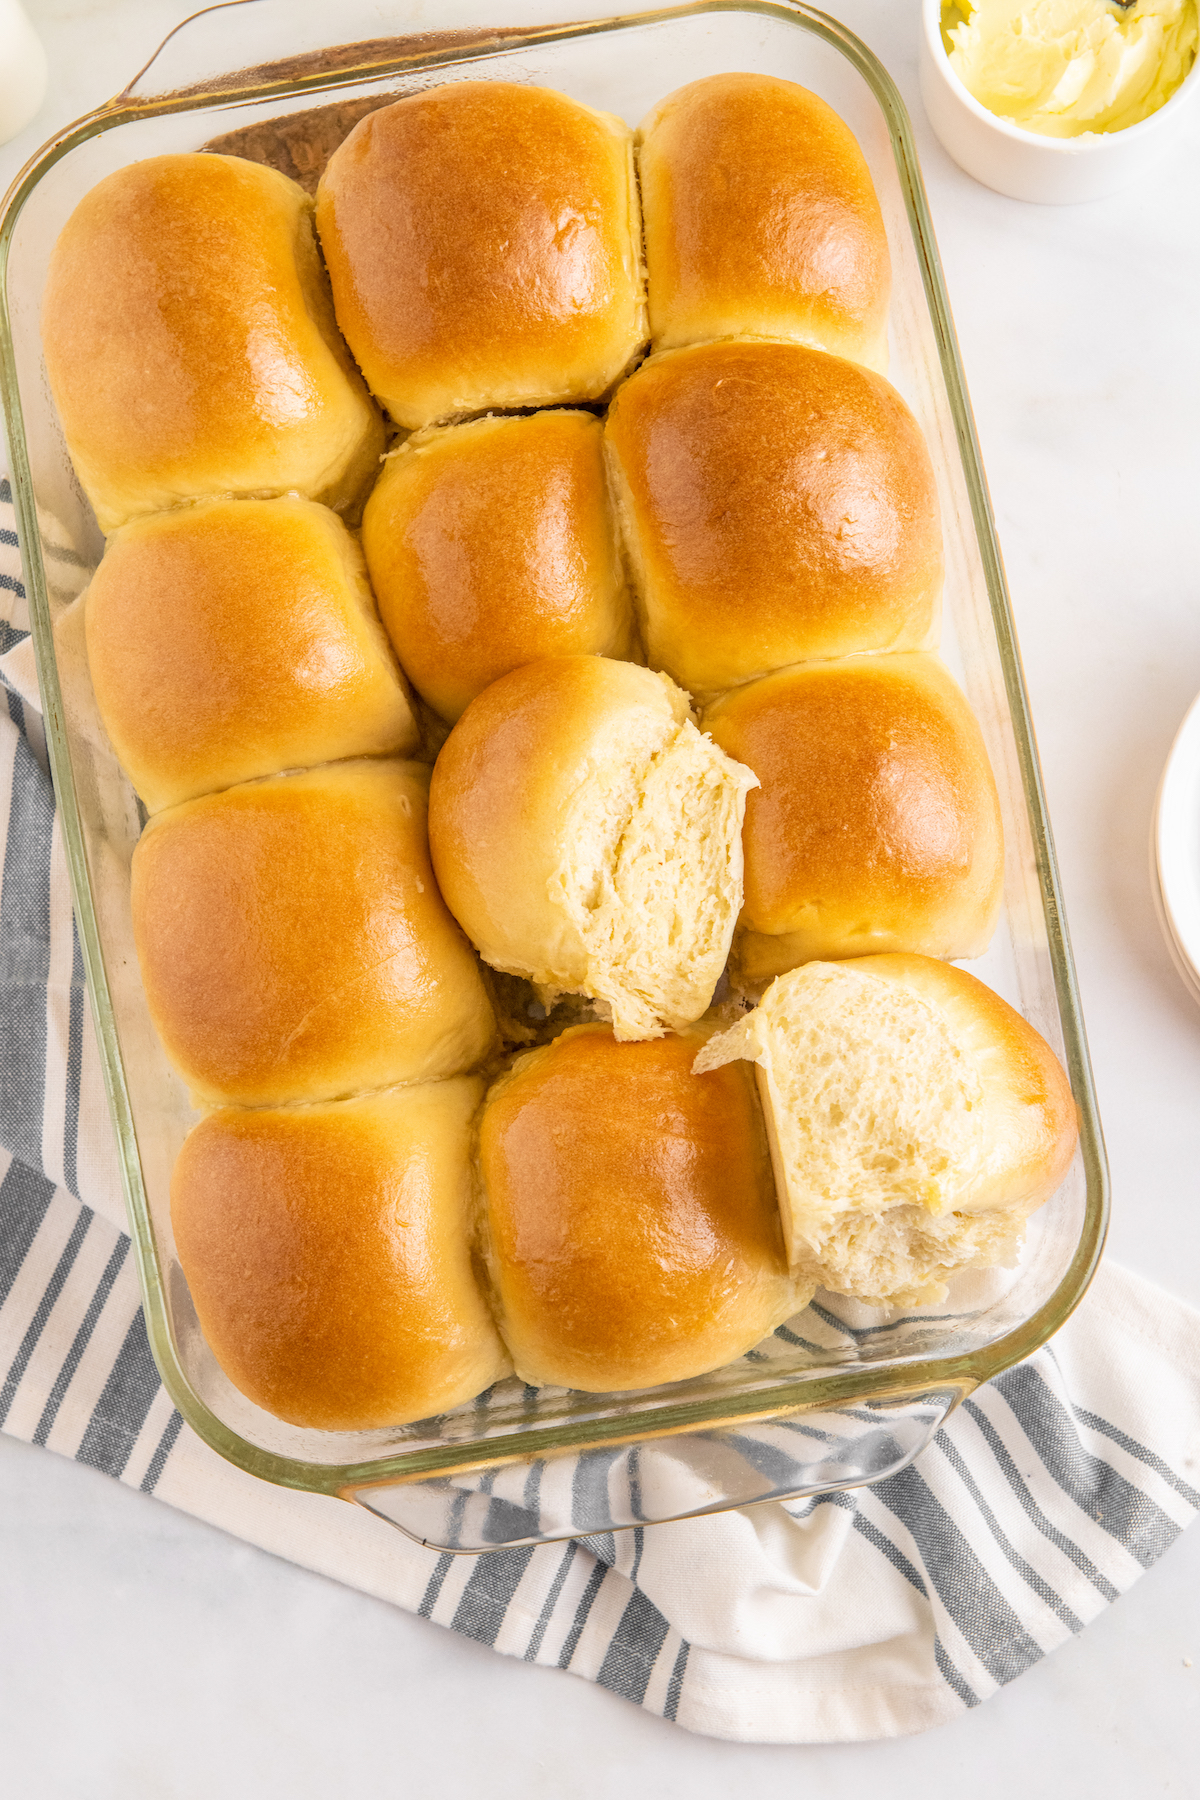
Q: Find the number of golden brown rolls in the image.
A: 12